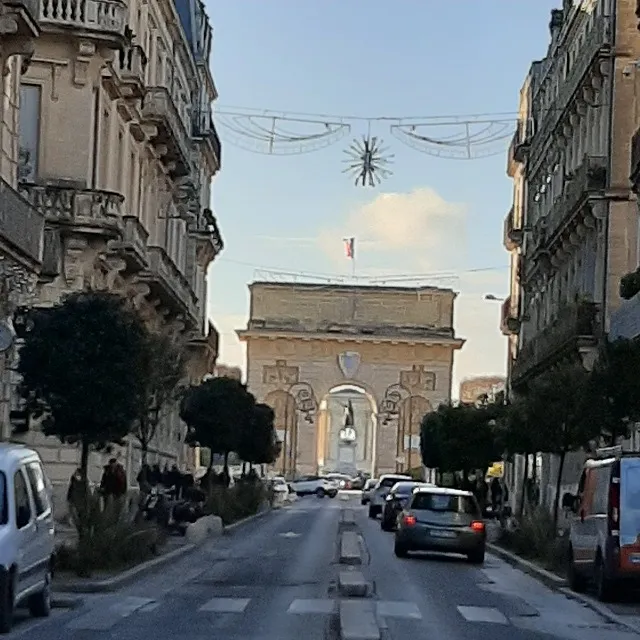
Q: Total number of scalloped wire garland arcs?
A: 2